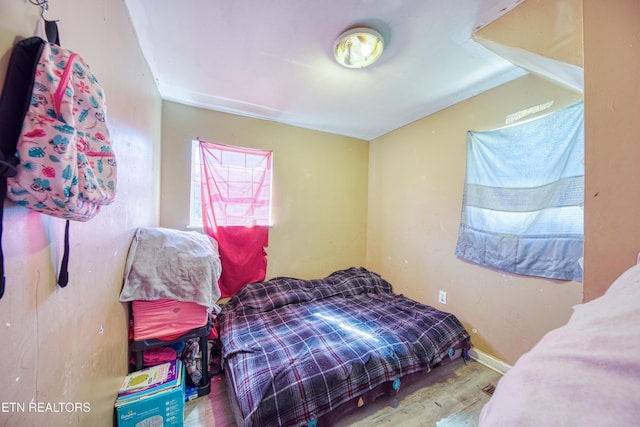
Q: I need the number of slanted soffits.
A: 1